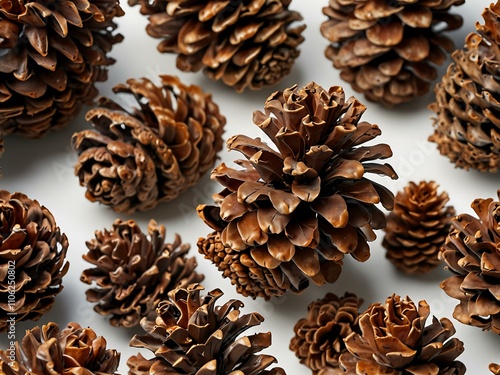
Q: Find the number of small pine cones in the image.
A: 2